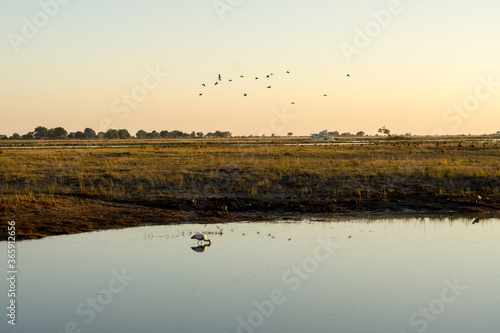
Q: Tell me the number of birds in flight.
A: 15